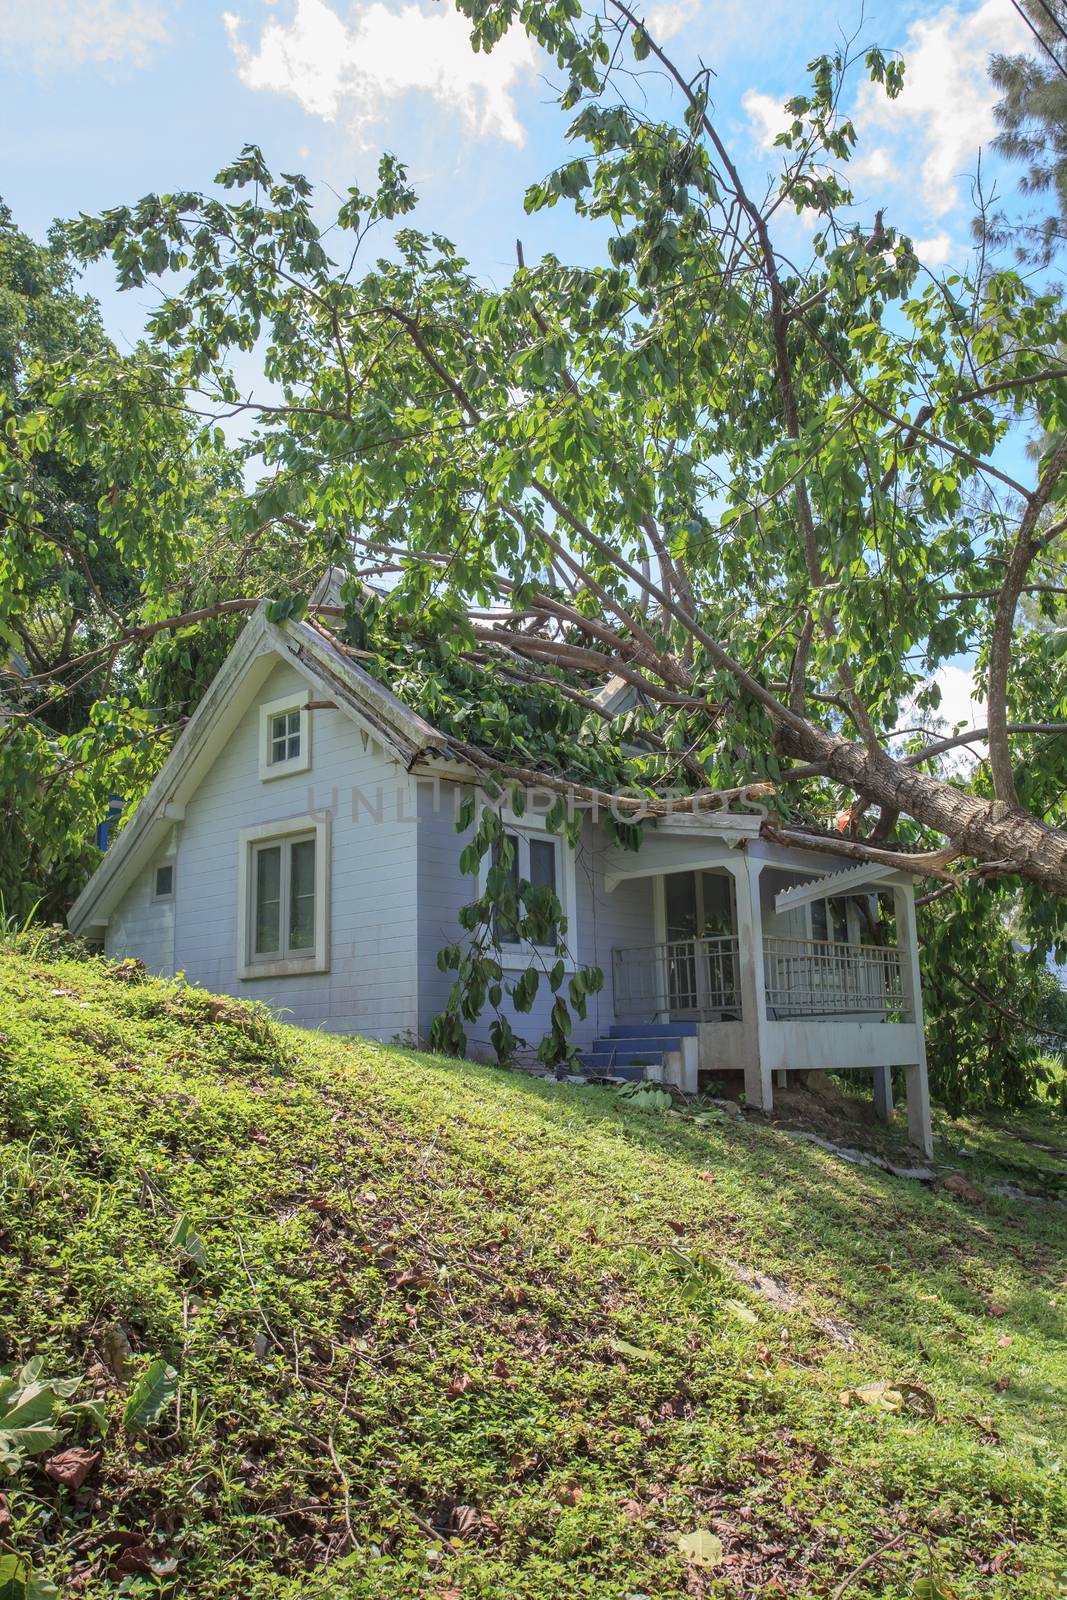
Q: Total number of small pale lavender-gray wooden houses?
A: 1